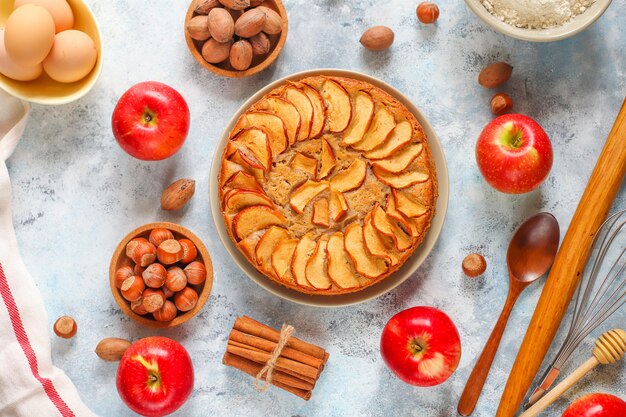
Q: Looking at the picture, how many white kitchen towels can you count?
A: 1